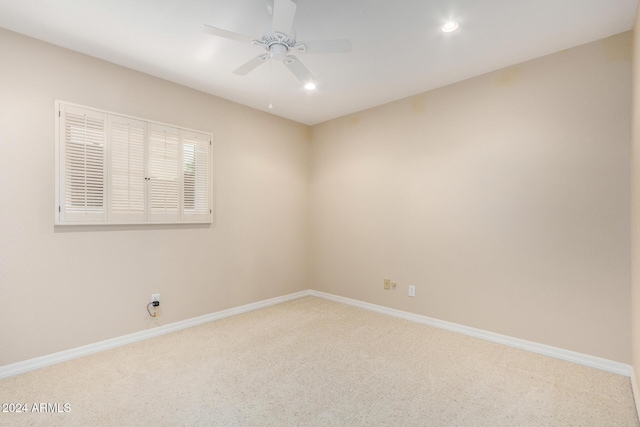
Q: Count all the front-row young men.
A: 0